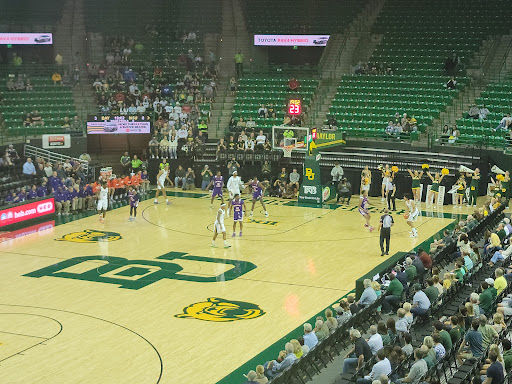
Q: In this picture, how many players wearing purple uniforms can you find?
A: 5